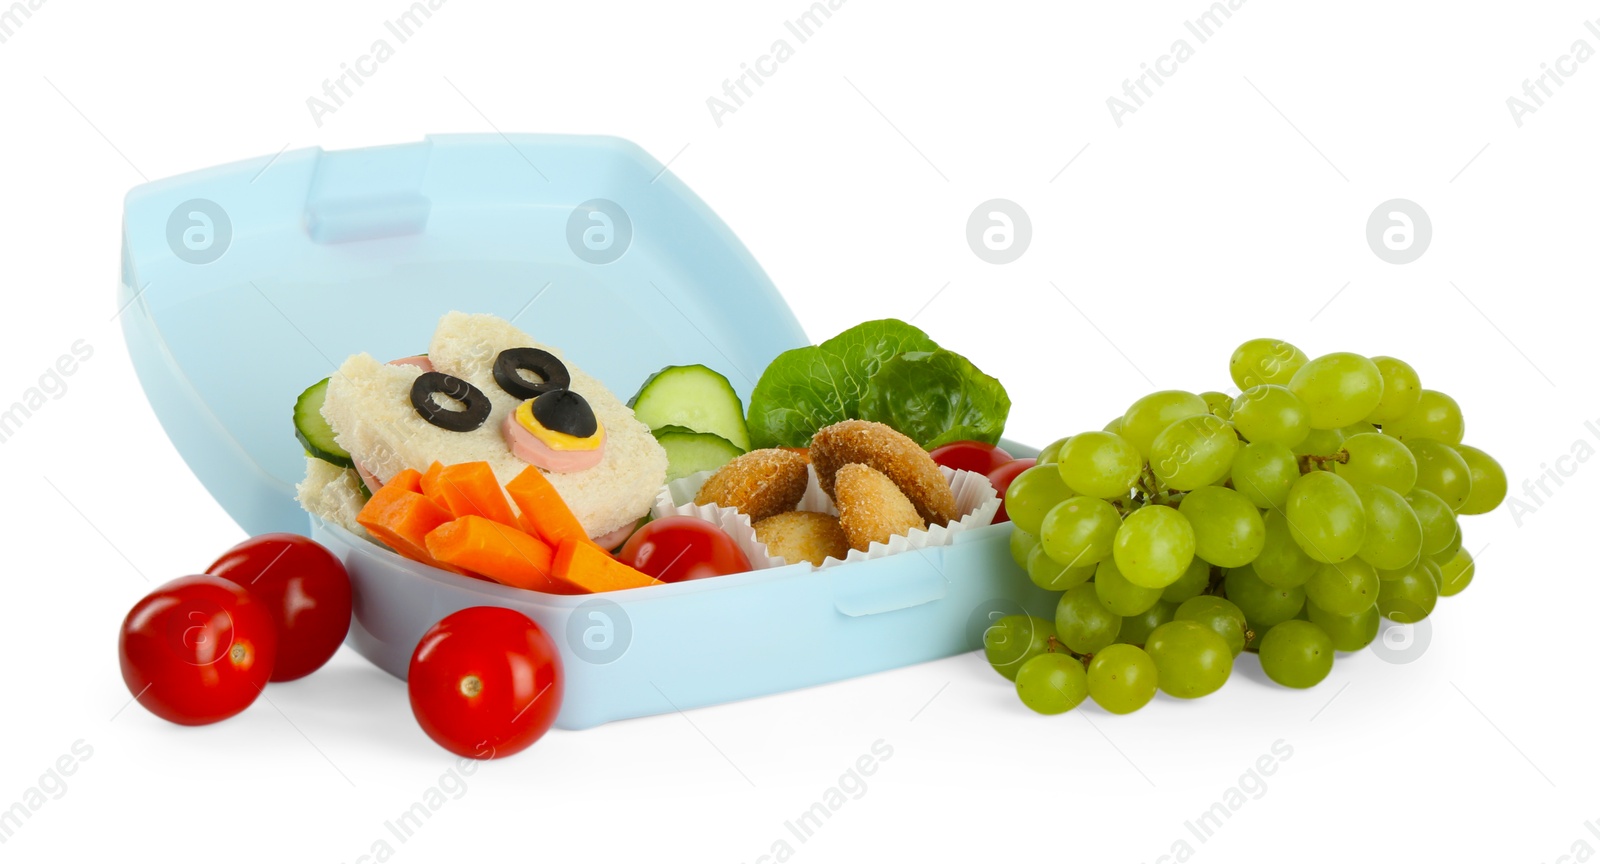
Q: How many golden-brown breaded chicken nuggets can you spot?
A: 4